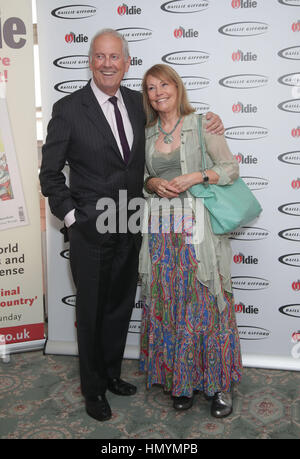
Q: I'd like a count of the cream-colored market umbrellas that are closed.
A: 0